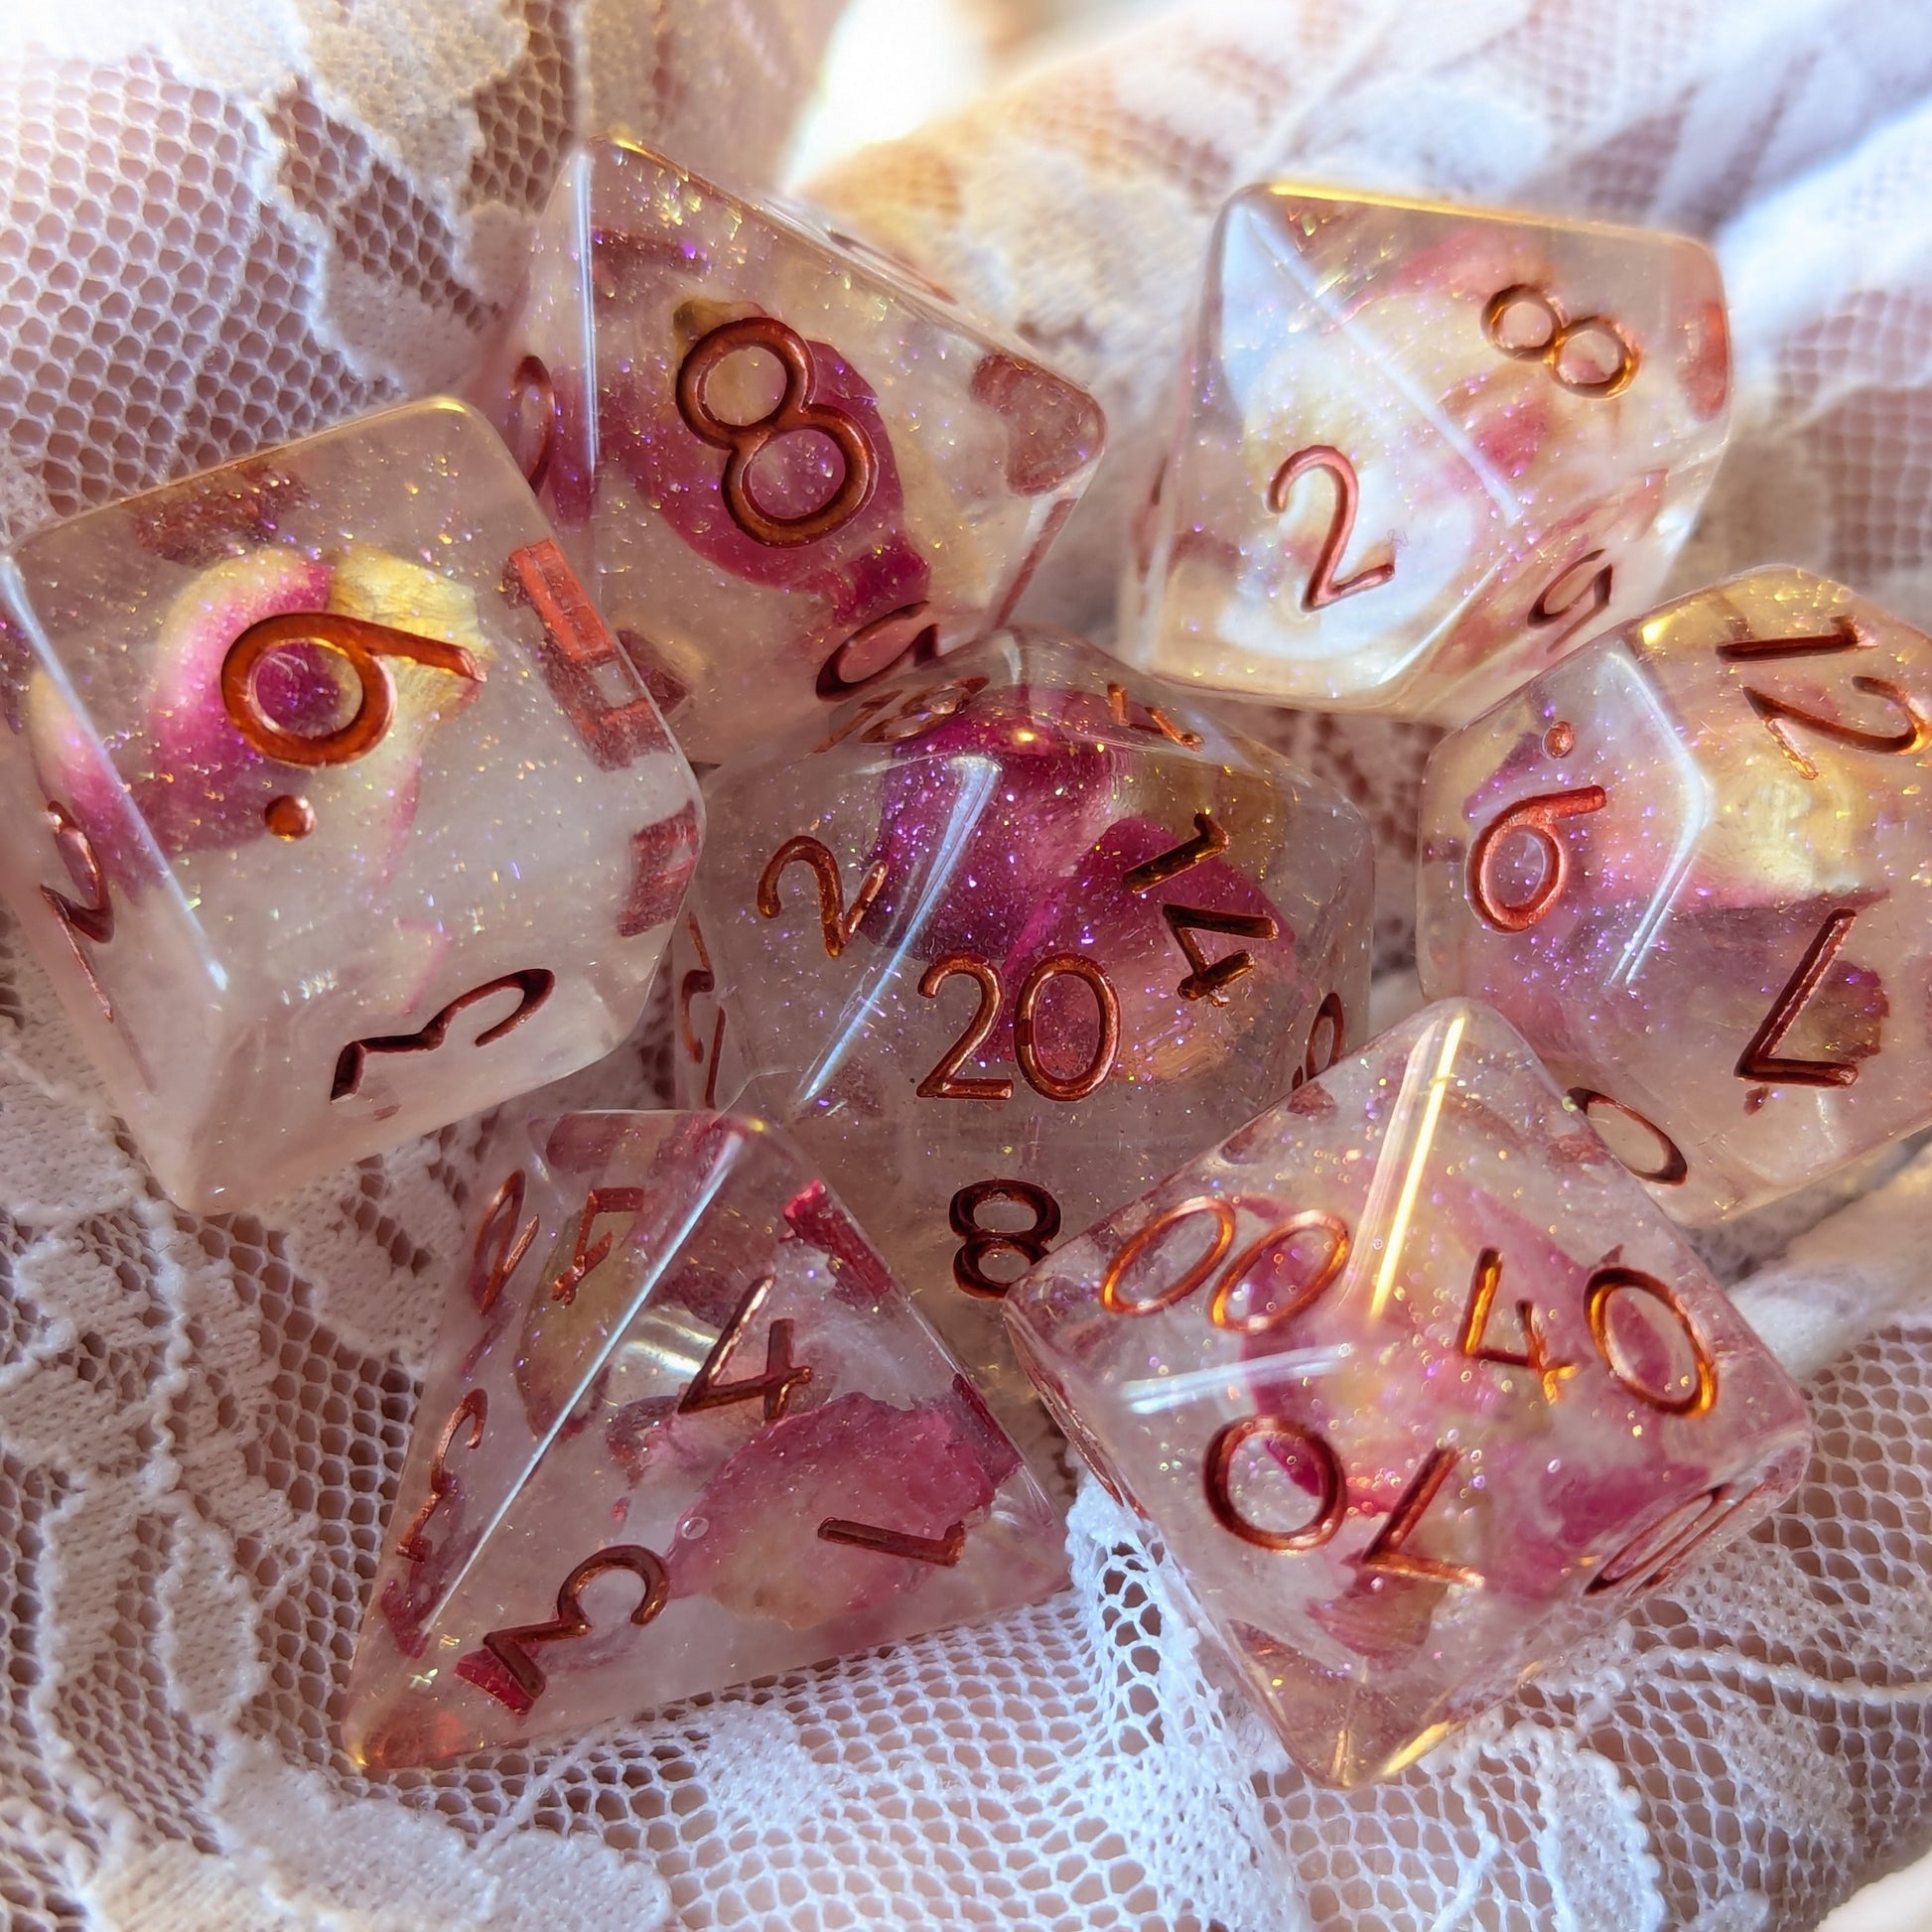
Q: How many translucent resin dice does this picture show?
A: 7